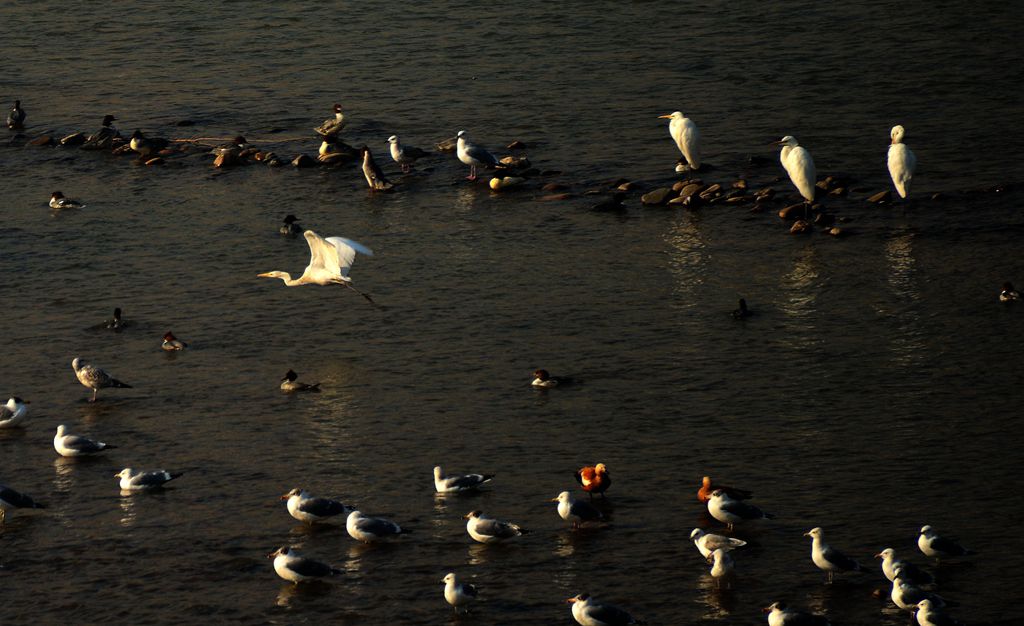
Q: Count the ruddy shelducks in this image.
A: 2